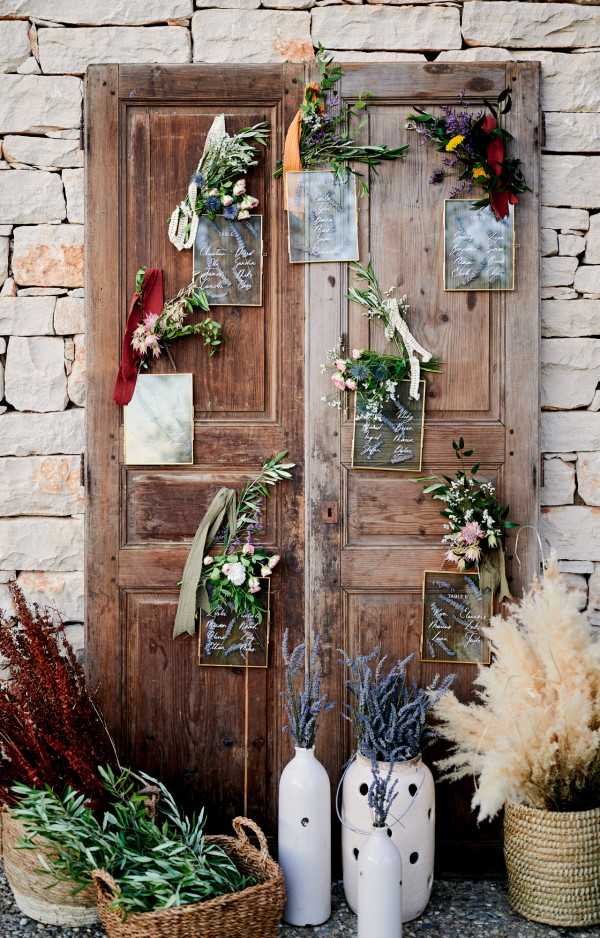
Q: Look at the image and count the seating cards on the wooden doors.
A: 7